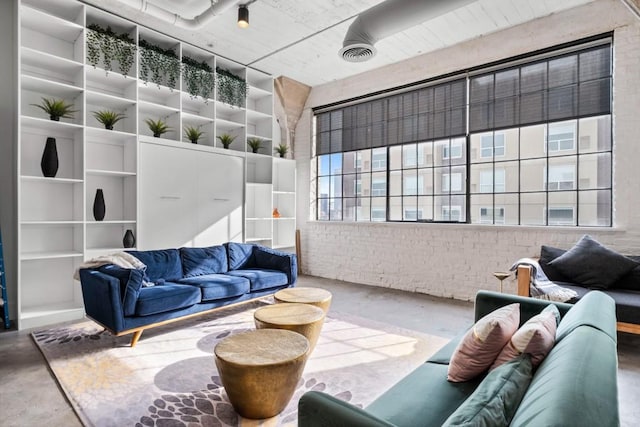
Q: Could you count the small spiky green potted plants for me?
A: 7